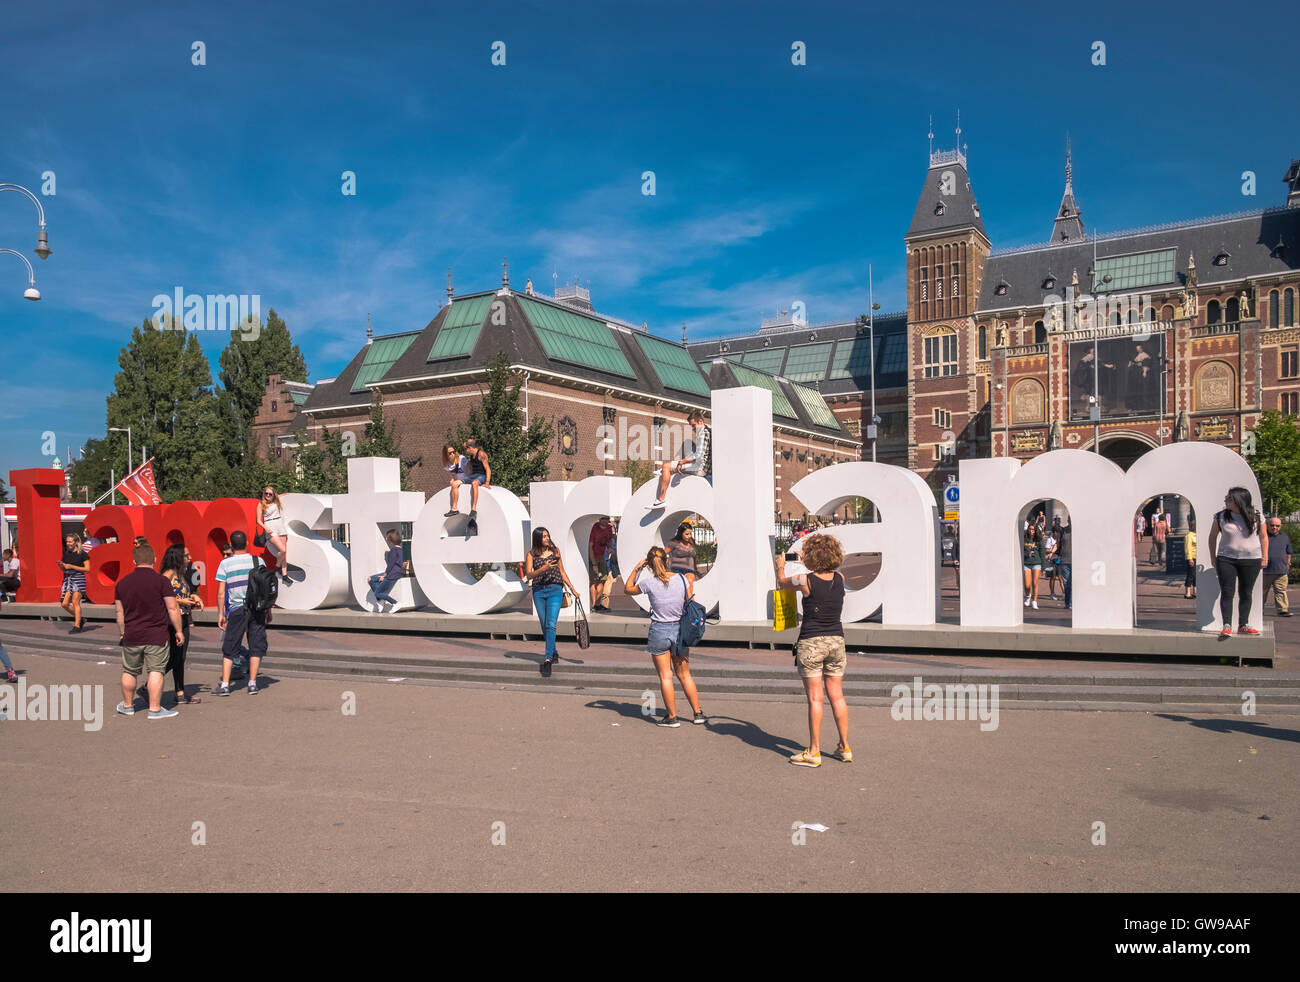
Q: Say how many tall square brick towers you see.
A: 1